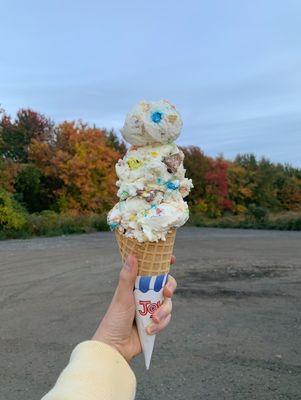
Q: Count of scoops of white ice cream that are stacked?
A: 3